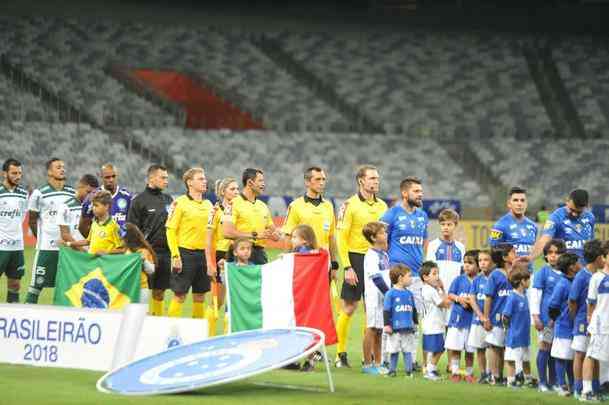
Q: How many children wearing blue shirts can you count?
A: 8